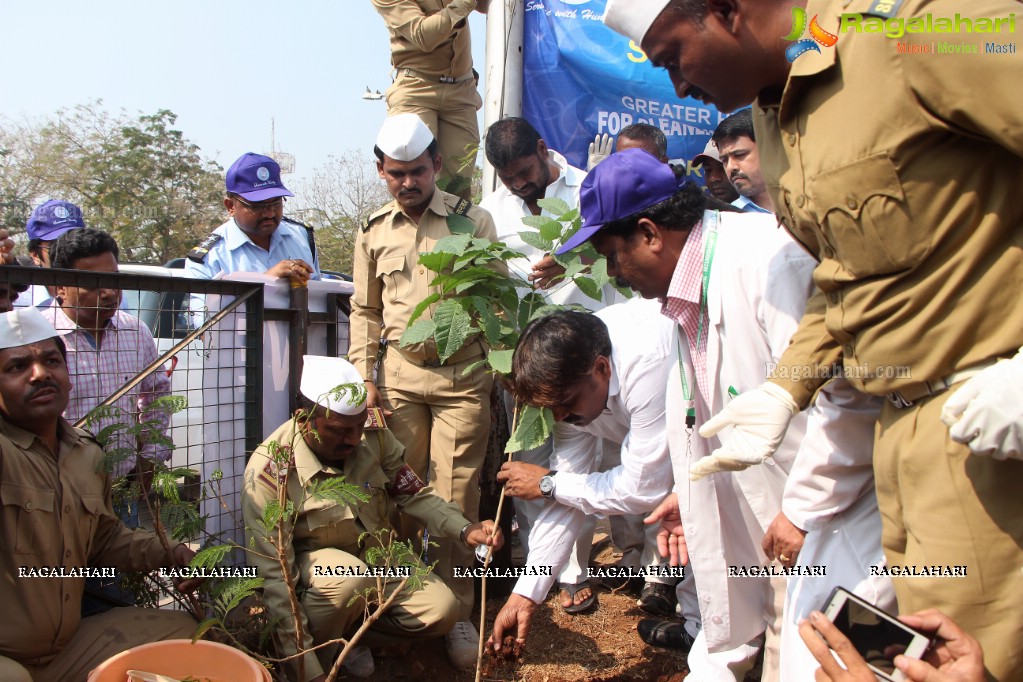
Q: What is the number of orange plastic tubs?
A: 1